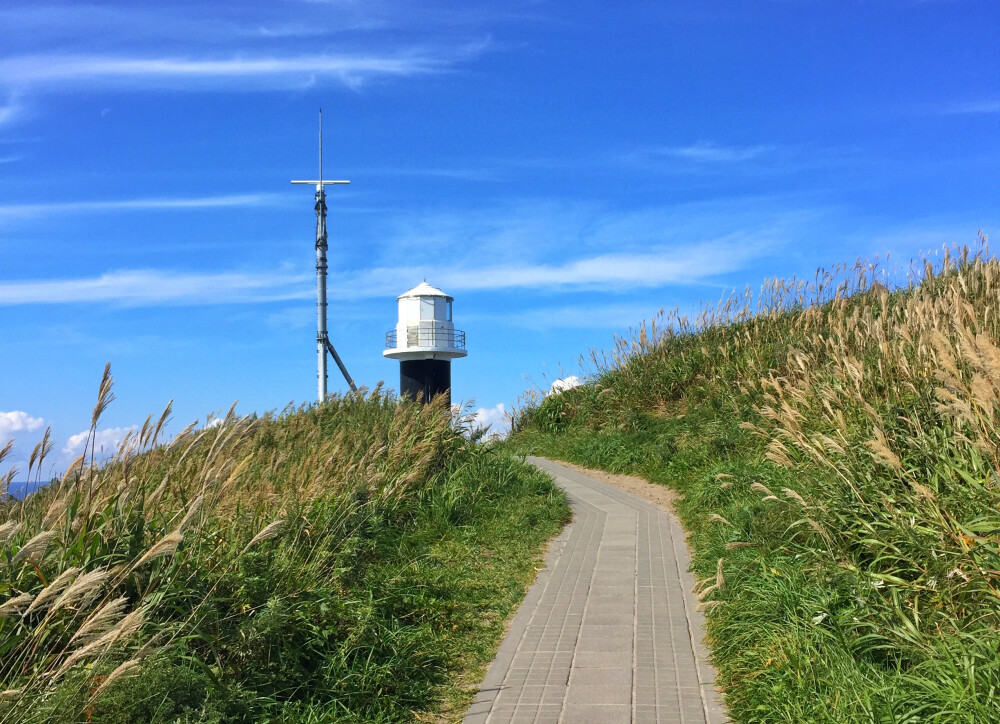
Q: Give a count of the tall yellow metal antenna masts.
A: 0